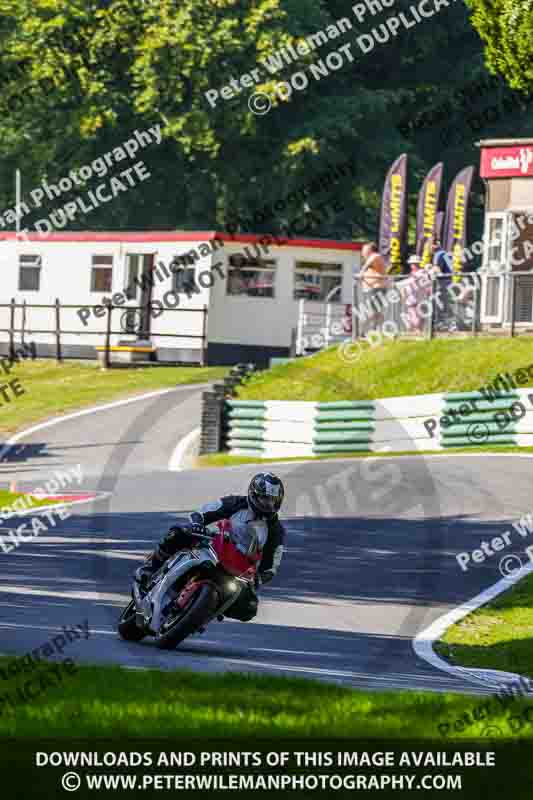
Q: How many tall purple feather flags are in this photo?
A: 3